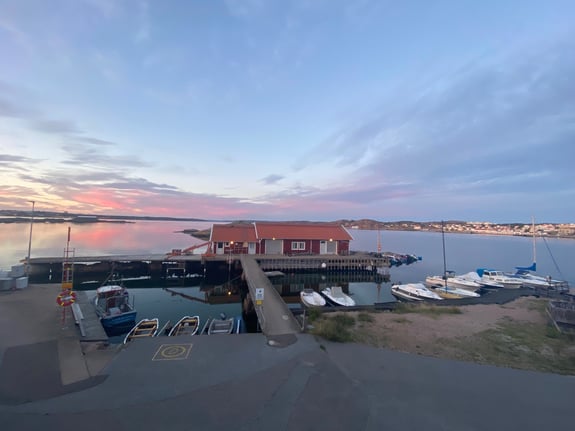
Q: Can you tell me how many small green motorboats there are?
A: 0